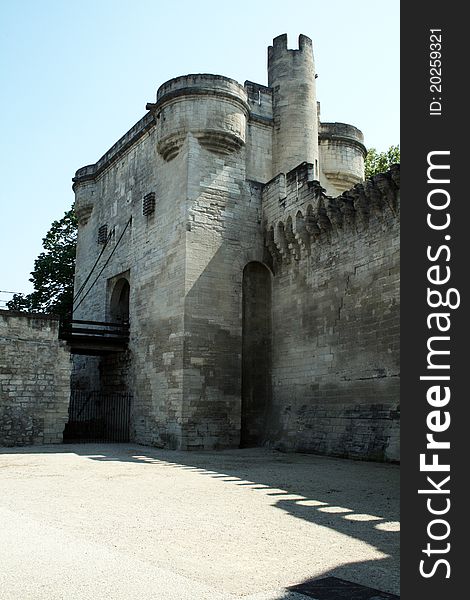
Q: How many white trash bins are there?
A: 0